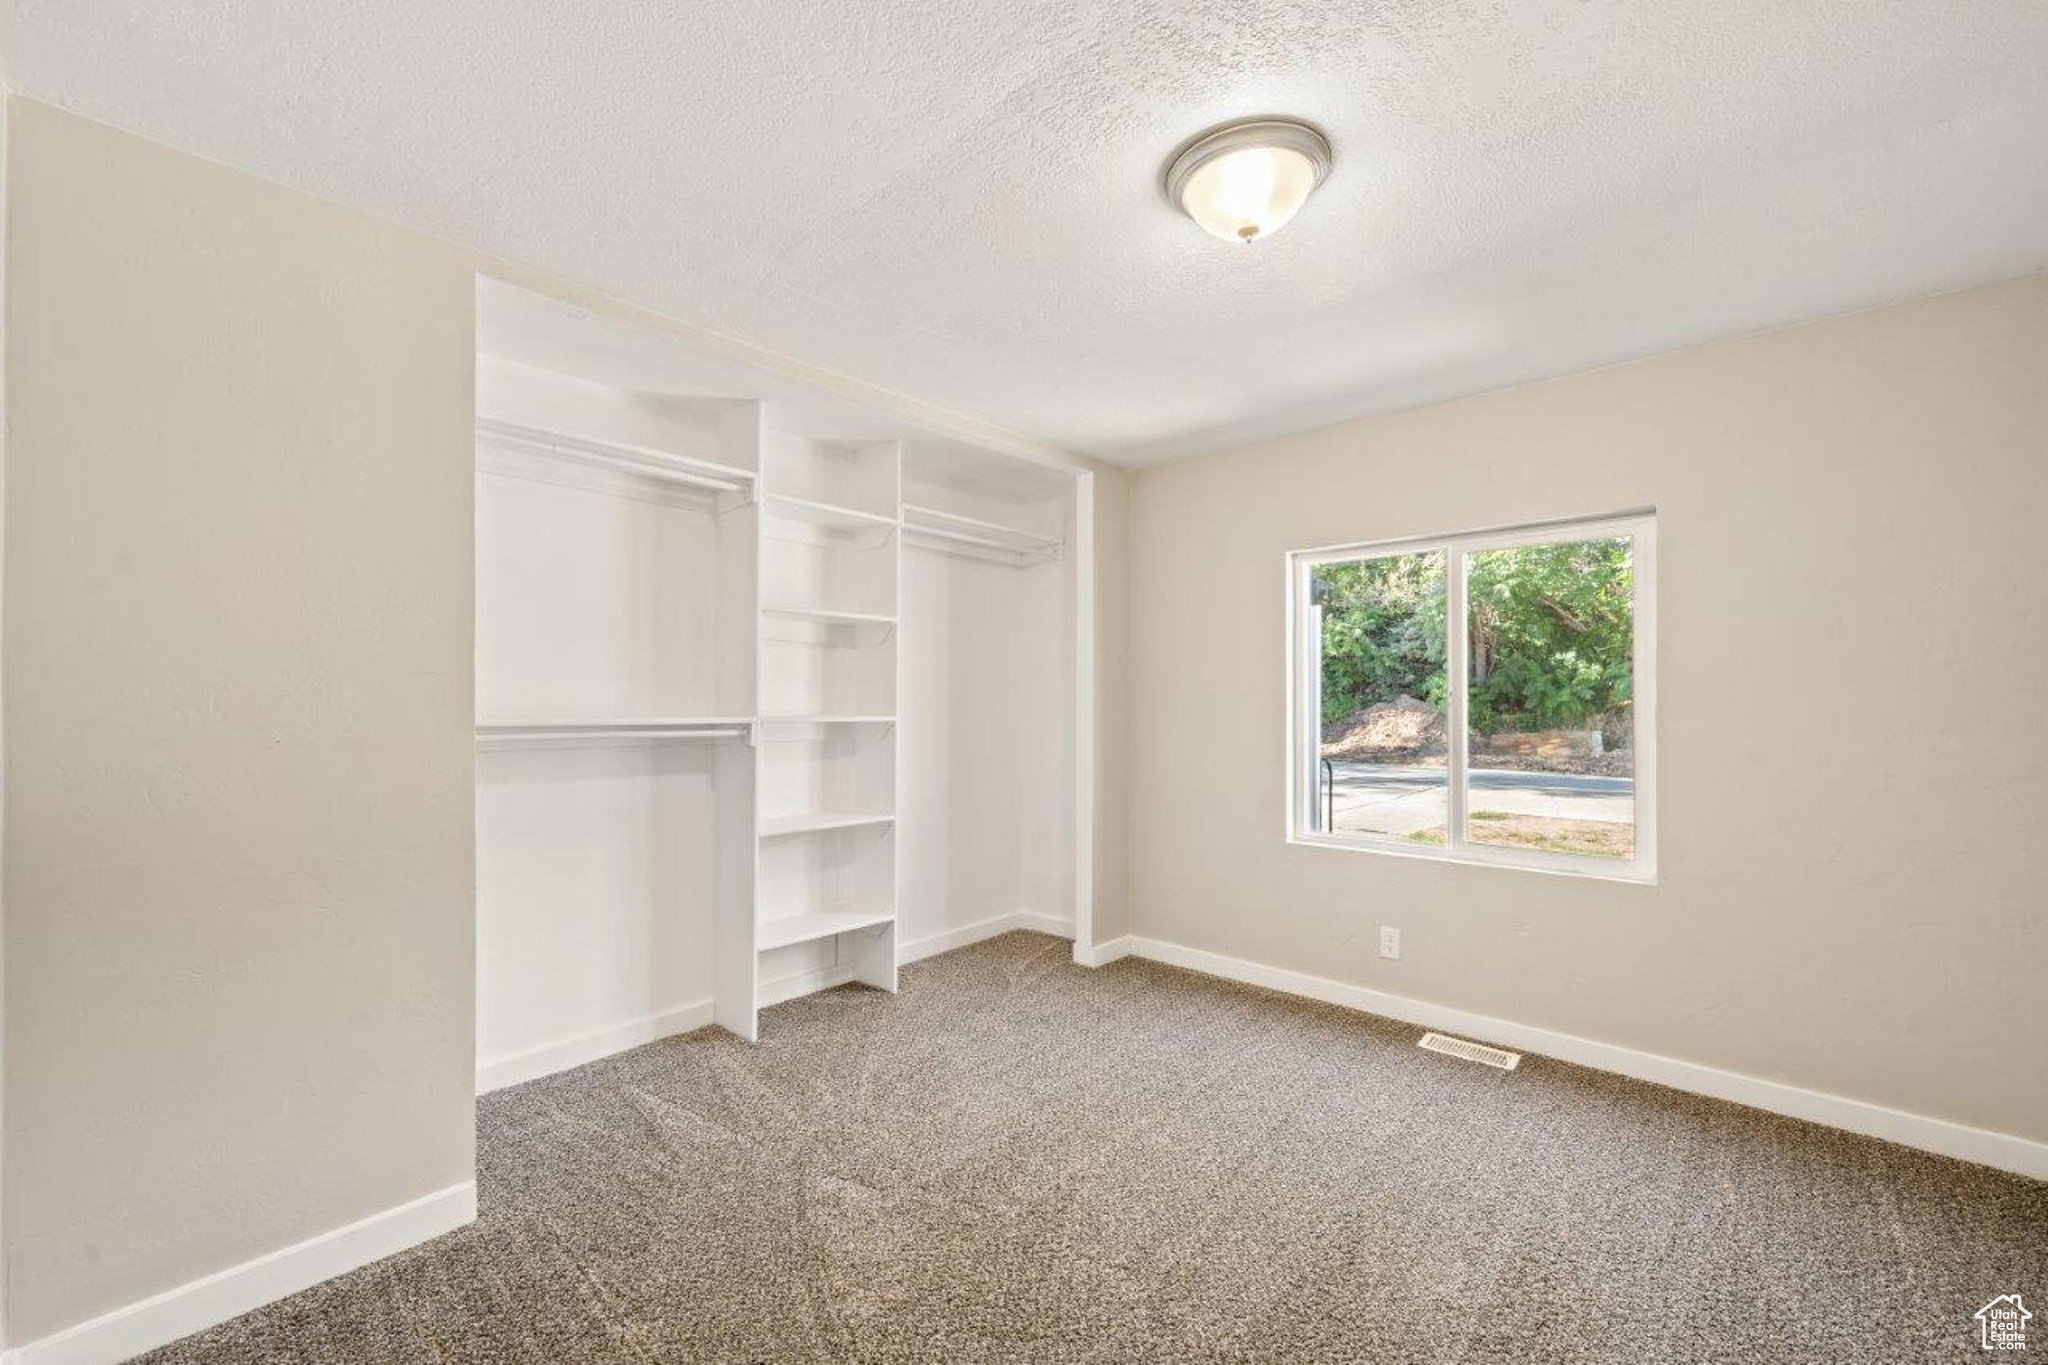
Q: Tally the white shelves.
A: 8